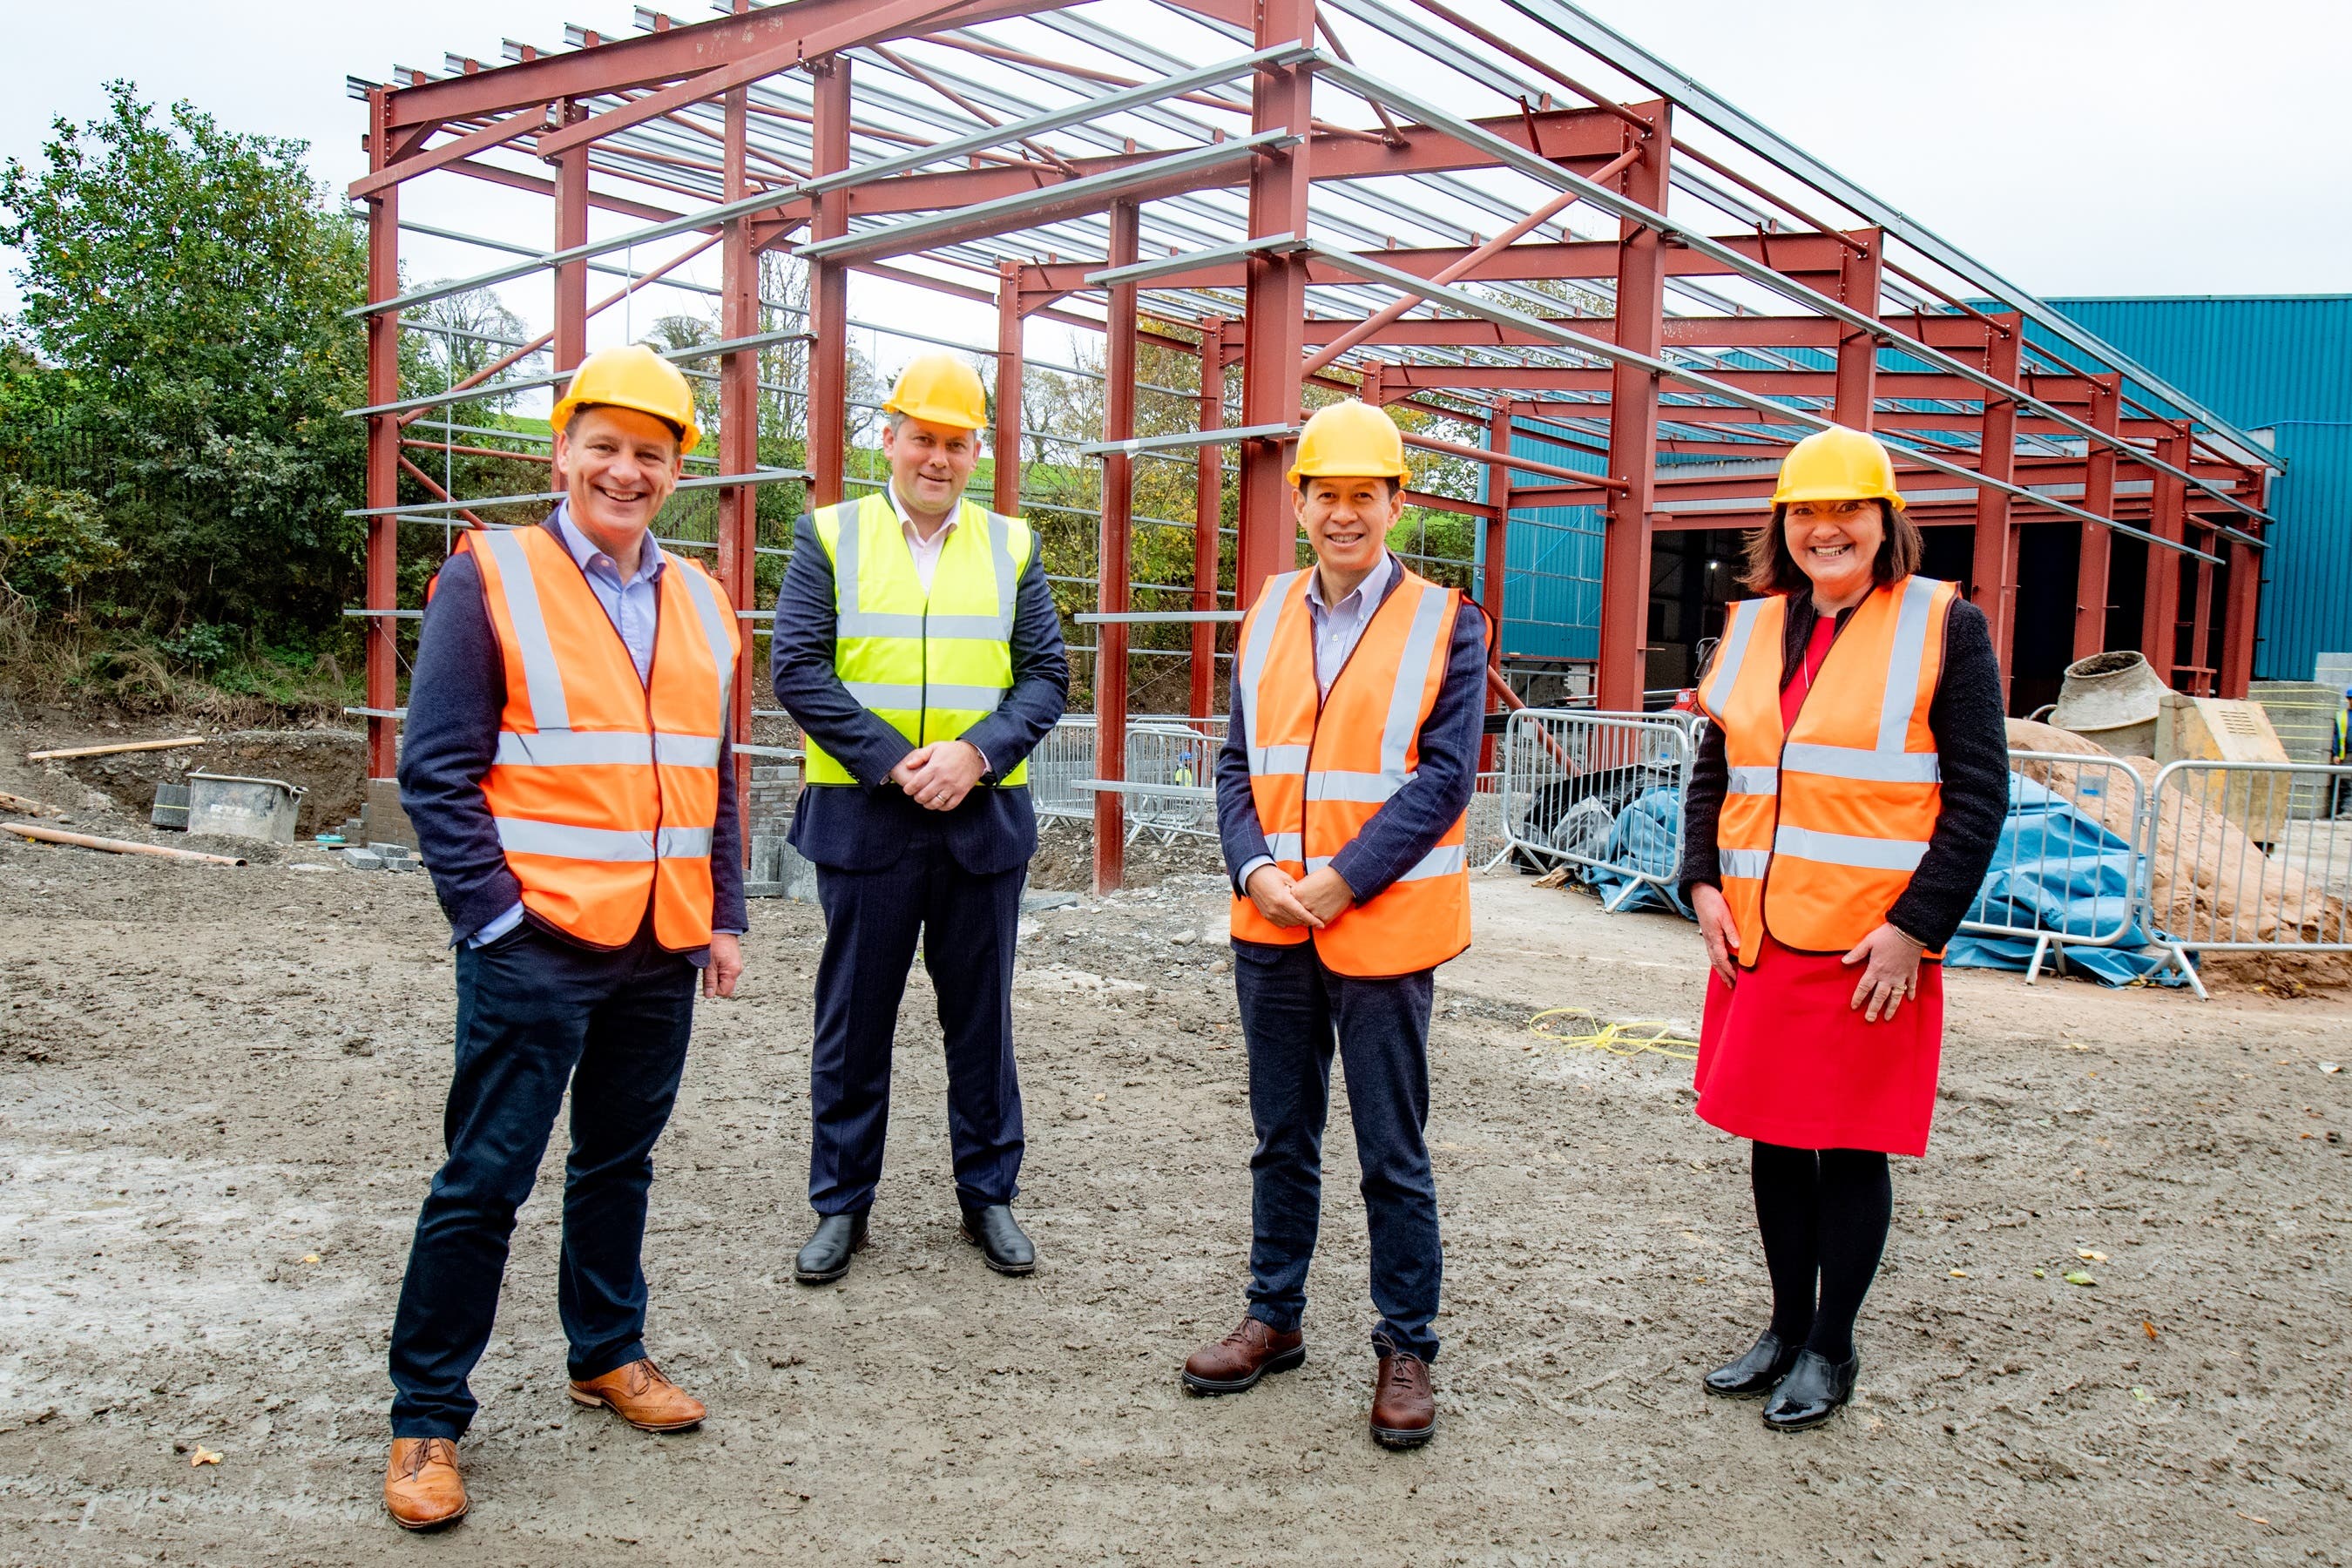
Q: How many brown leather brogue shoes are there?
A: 4